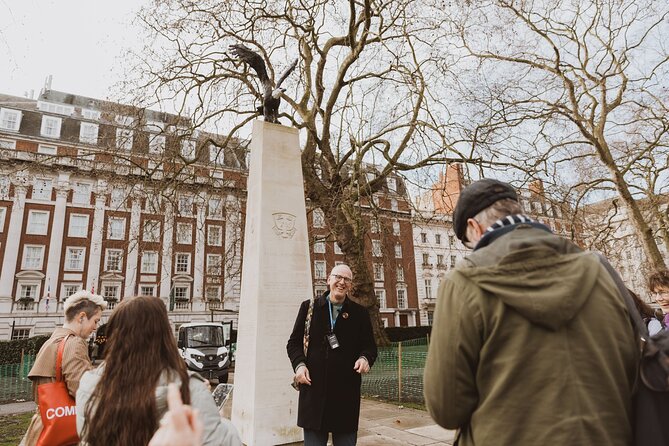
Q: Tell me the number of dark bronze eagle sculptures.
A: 1